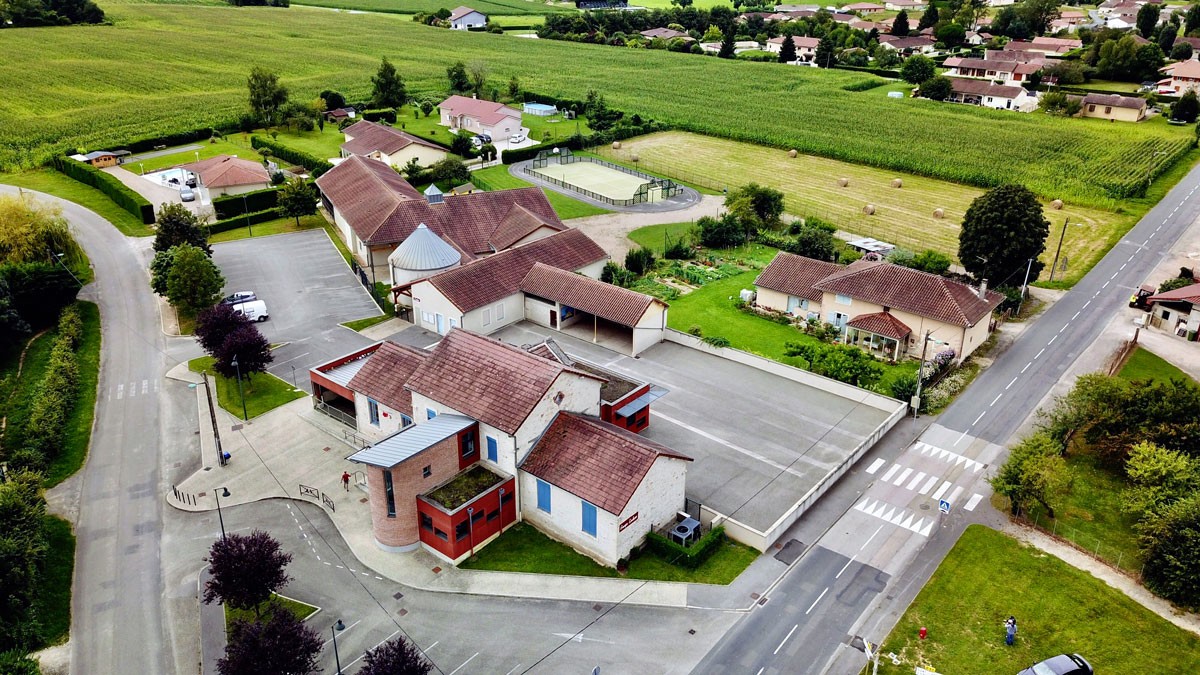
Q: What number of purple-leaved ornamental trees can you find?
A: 5